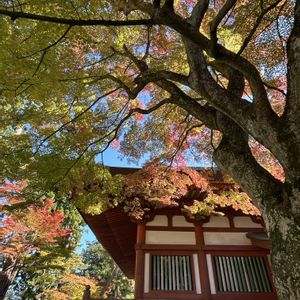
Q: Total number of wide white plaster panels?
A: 2